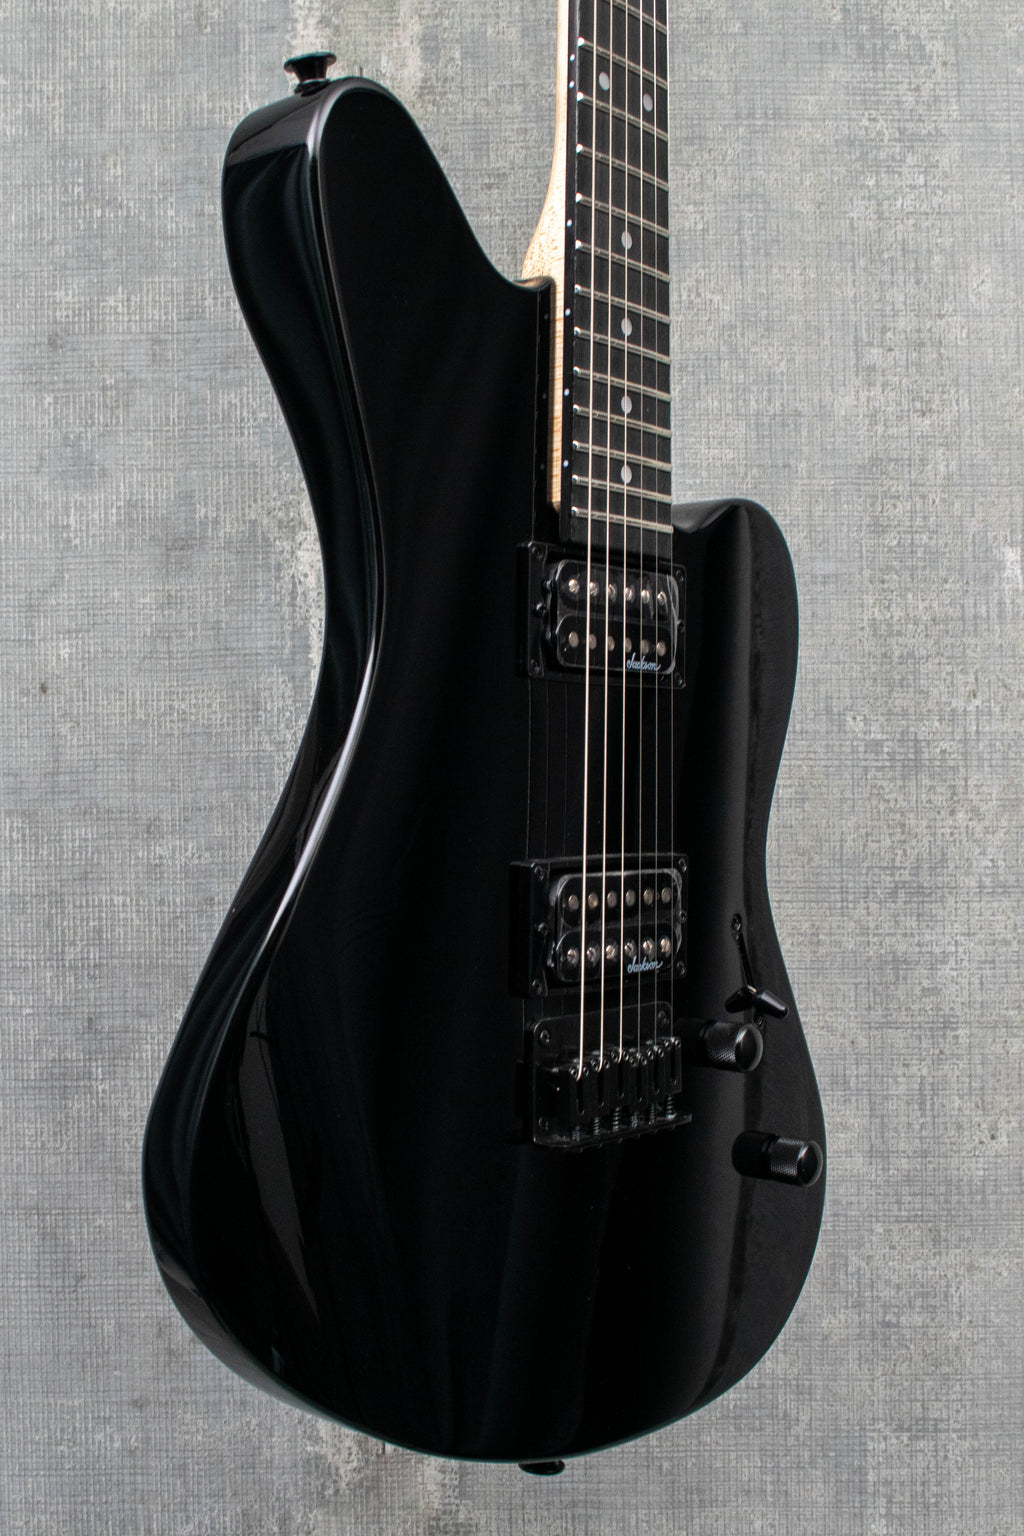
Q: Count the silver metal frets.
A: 13